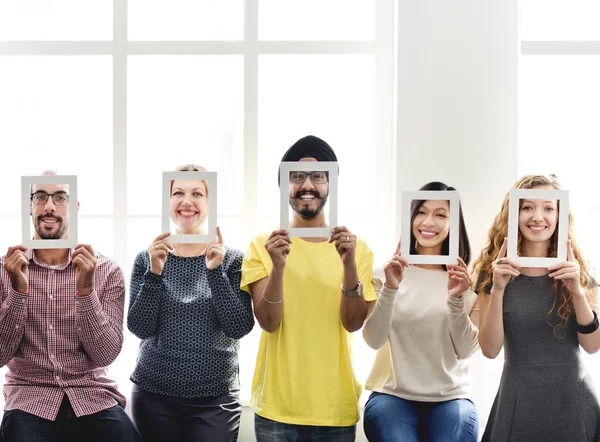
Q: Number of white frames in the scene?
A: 5